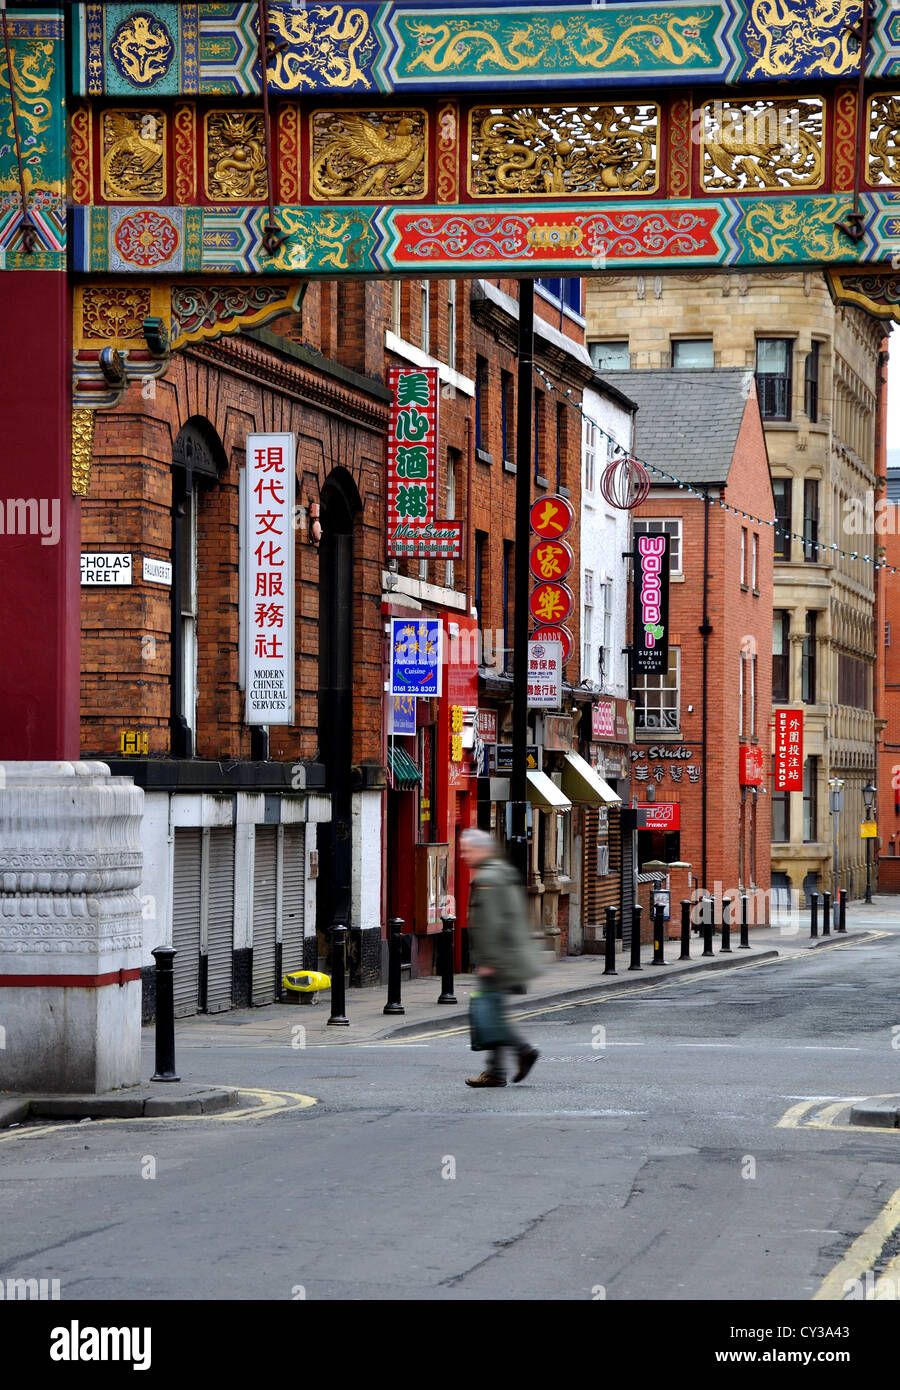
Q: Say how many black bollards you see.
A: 14